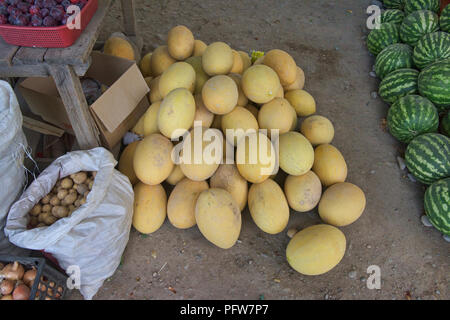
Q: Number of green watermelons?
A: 14